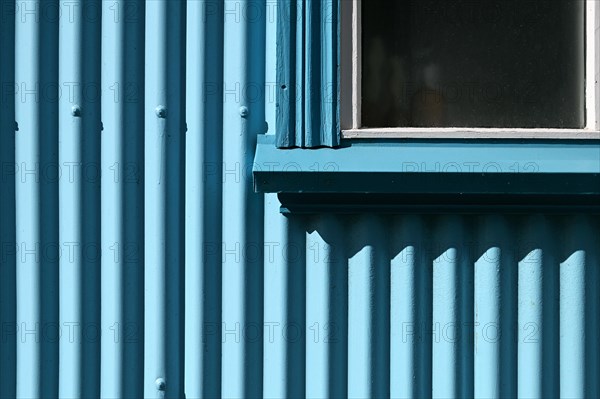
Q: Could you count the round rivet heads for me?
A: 4